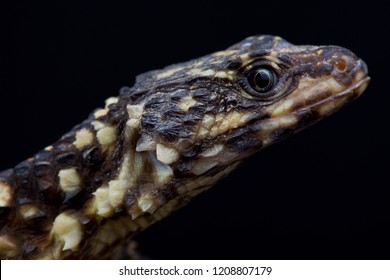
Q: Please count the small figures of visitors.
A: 0